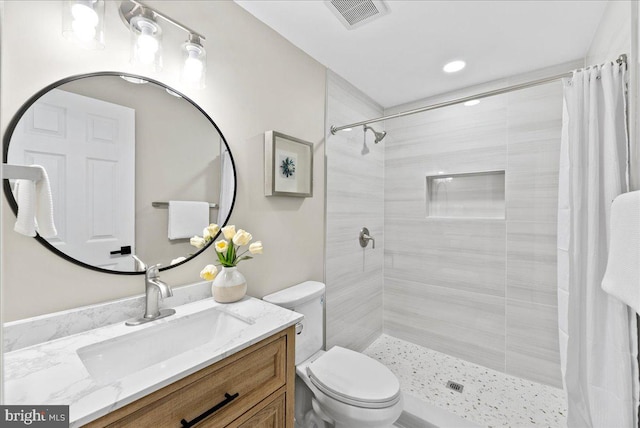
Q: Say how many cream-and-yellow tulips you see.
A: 5